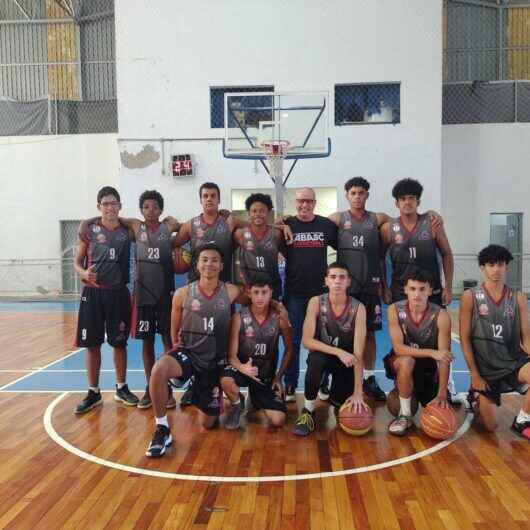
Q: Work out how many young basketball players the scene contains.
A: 11